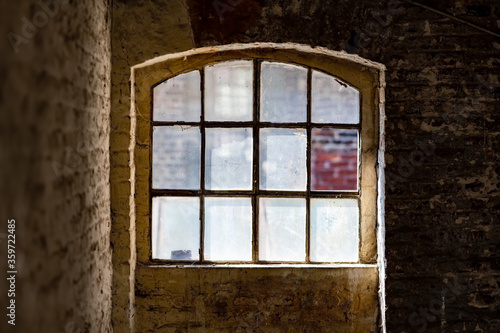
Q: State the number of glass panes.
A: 12